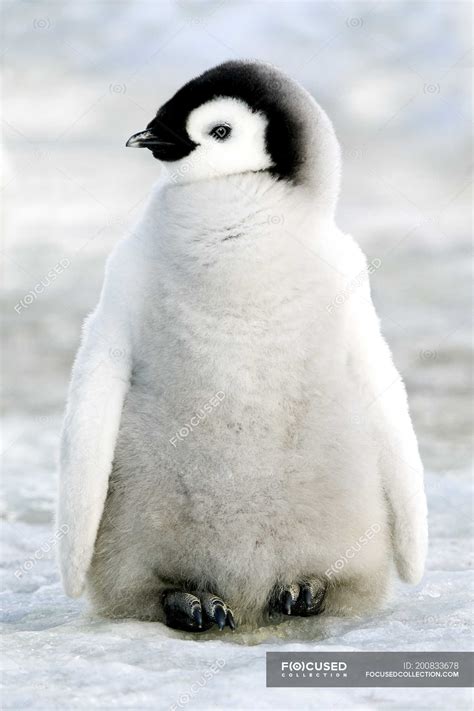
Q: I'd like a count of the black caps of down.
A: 1